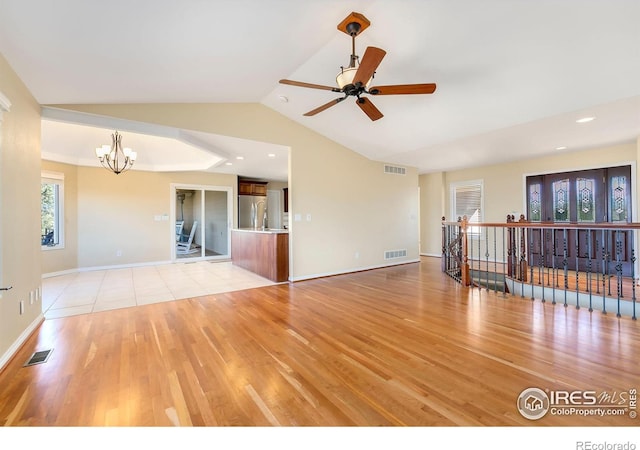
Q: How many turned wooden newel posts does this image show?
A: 6